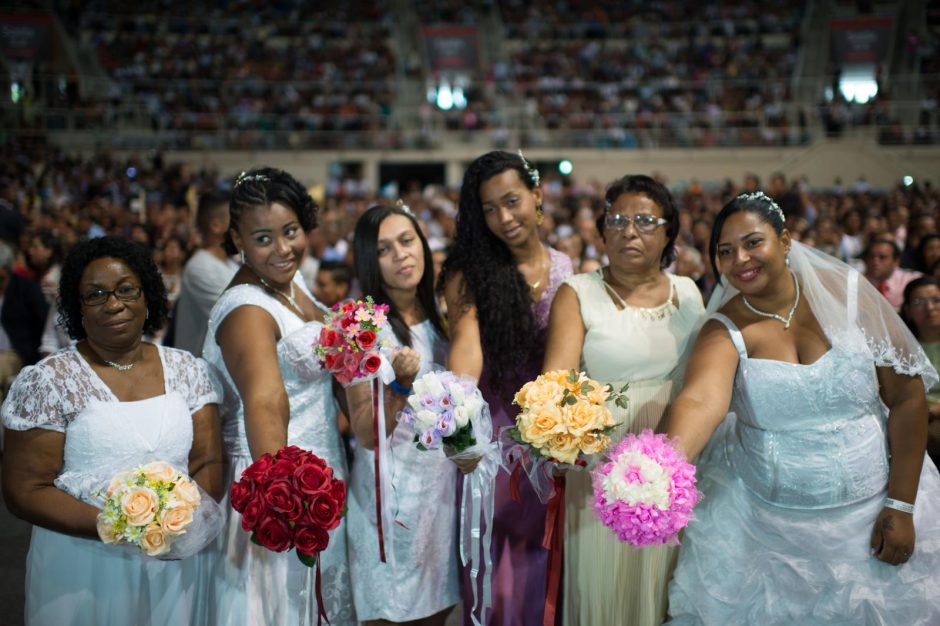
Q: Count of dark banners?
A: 3